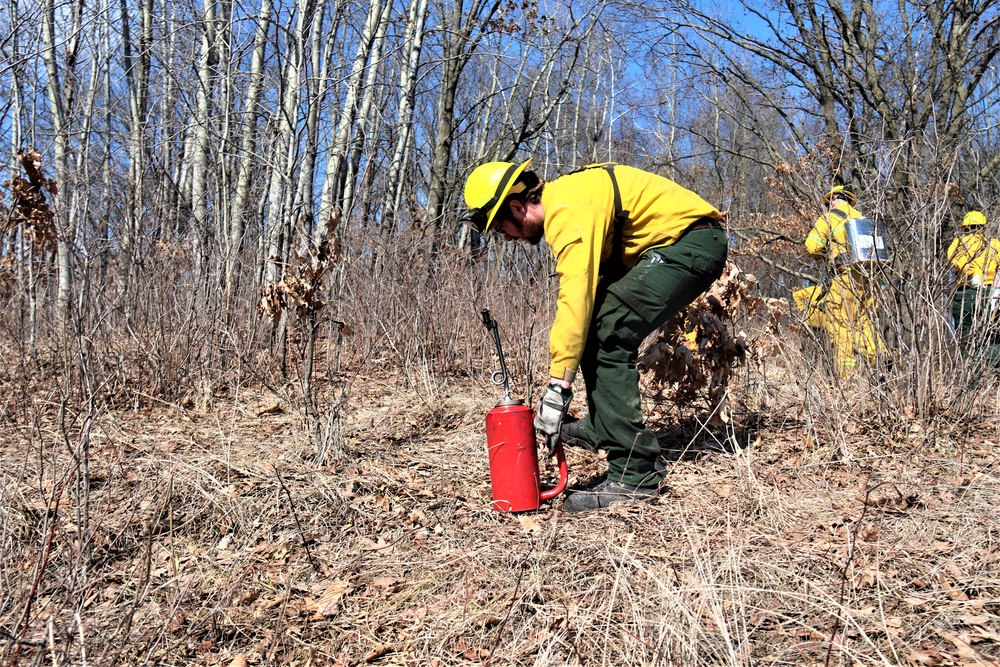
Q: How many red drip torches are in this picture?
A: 1